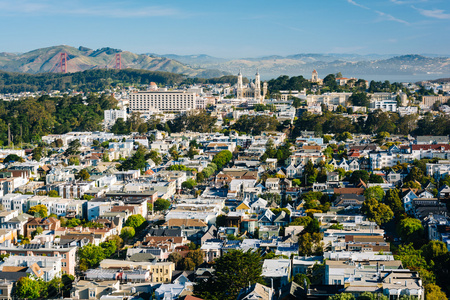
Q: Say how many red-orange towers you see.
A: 2